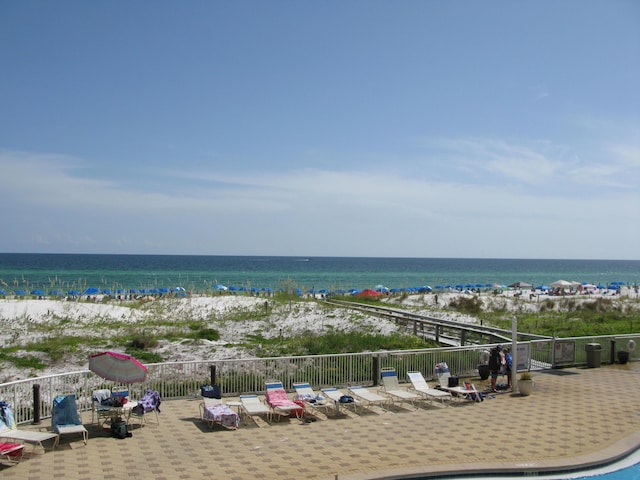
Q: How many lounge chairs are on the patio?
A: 12